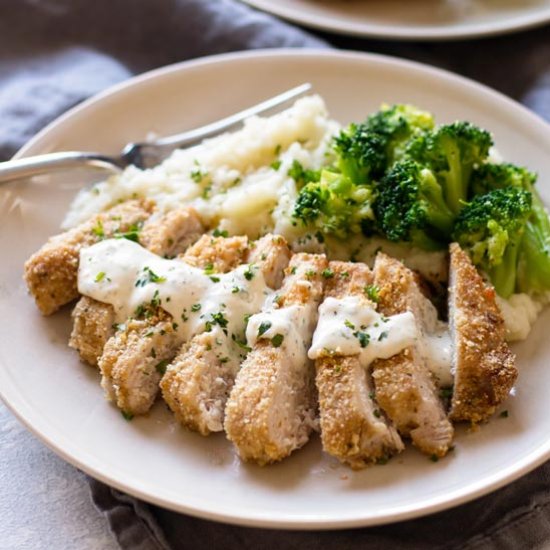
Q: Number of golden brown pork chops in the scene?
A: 8